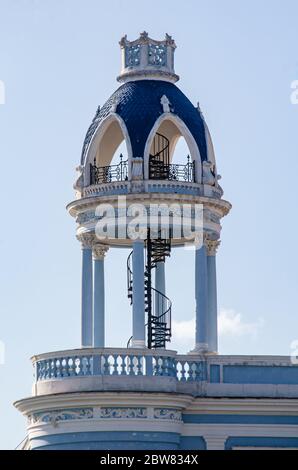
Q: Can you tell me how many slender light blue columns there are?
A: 6